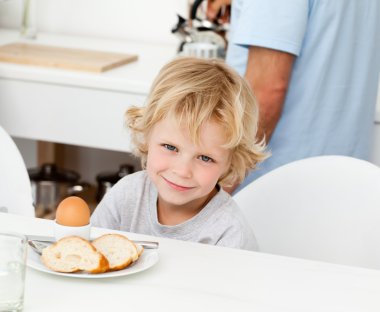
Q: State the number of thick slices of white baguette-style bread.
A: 2